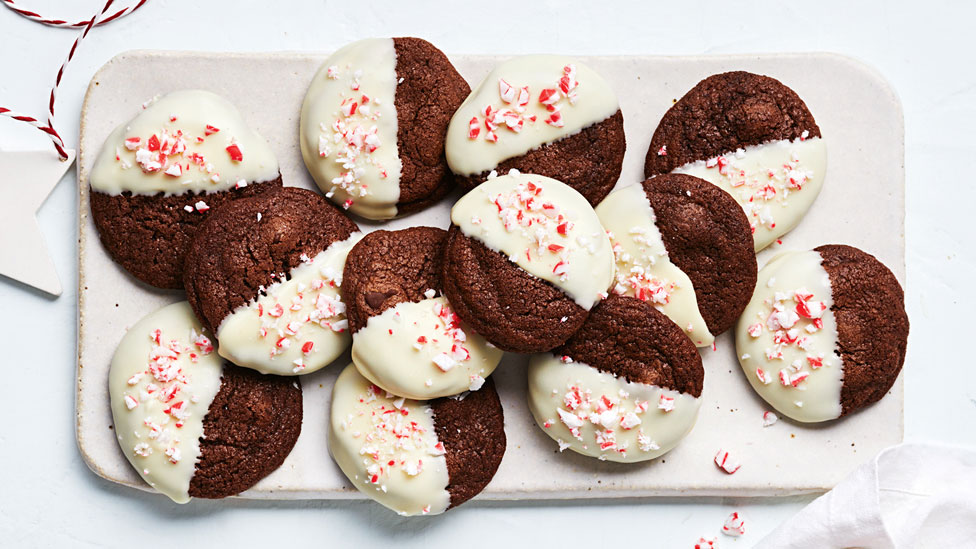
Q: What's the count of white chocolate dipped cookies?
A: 12